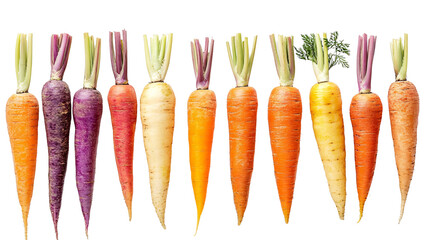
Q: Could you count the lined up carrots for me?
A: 11